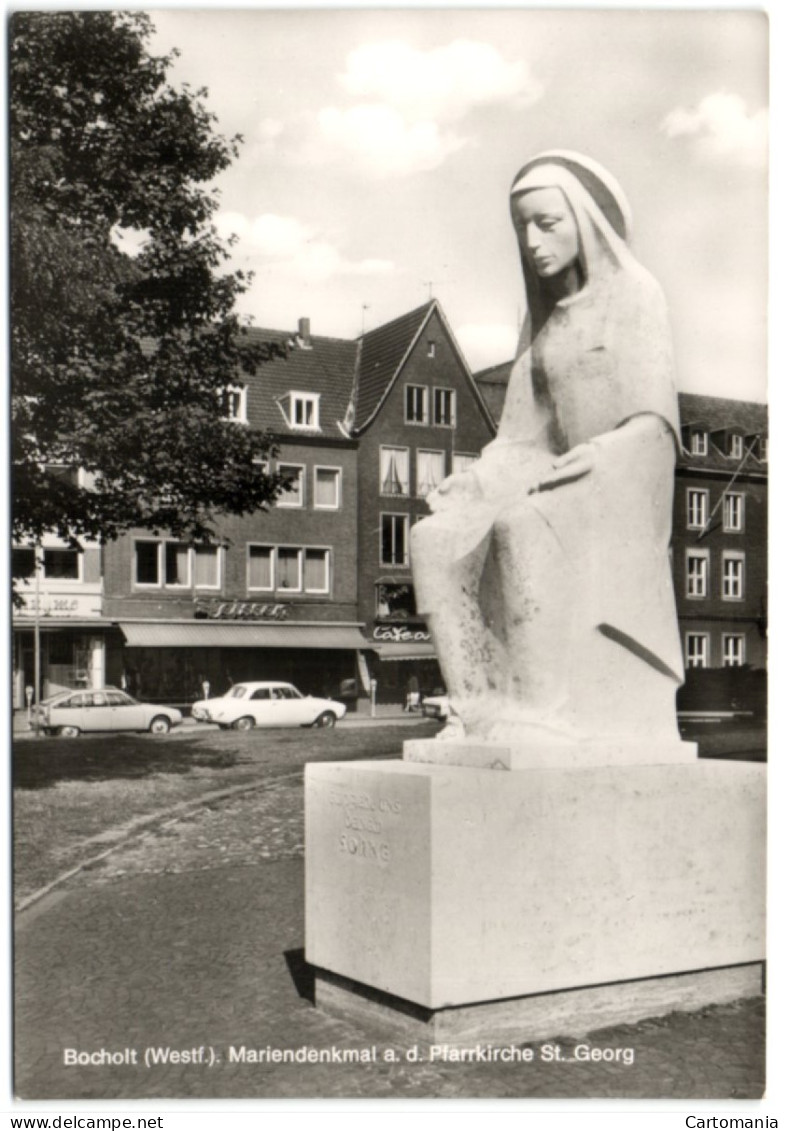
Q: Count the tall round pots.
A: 0